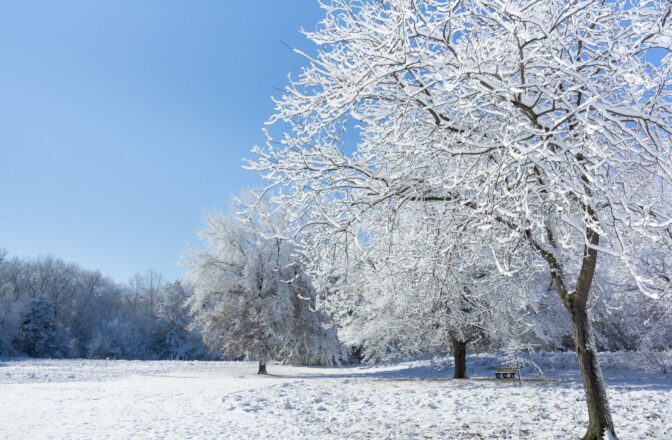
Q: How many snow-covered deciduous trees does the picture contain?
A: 3